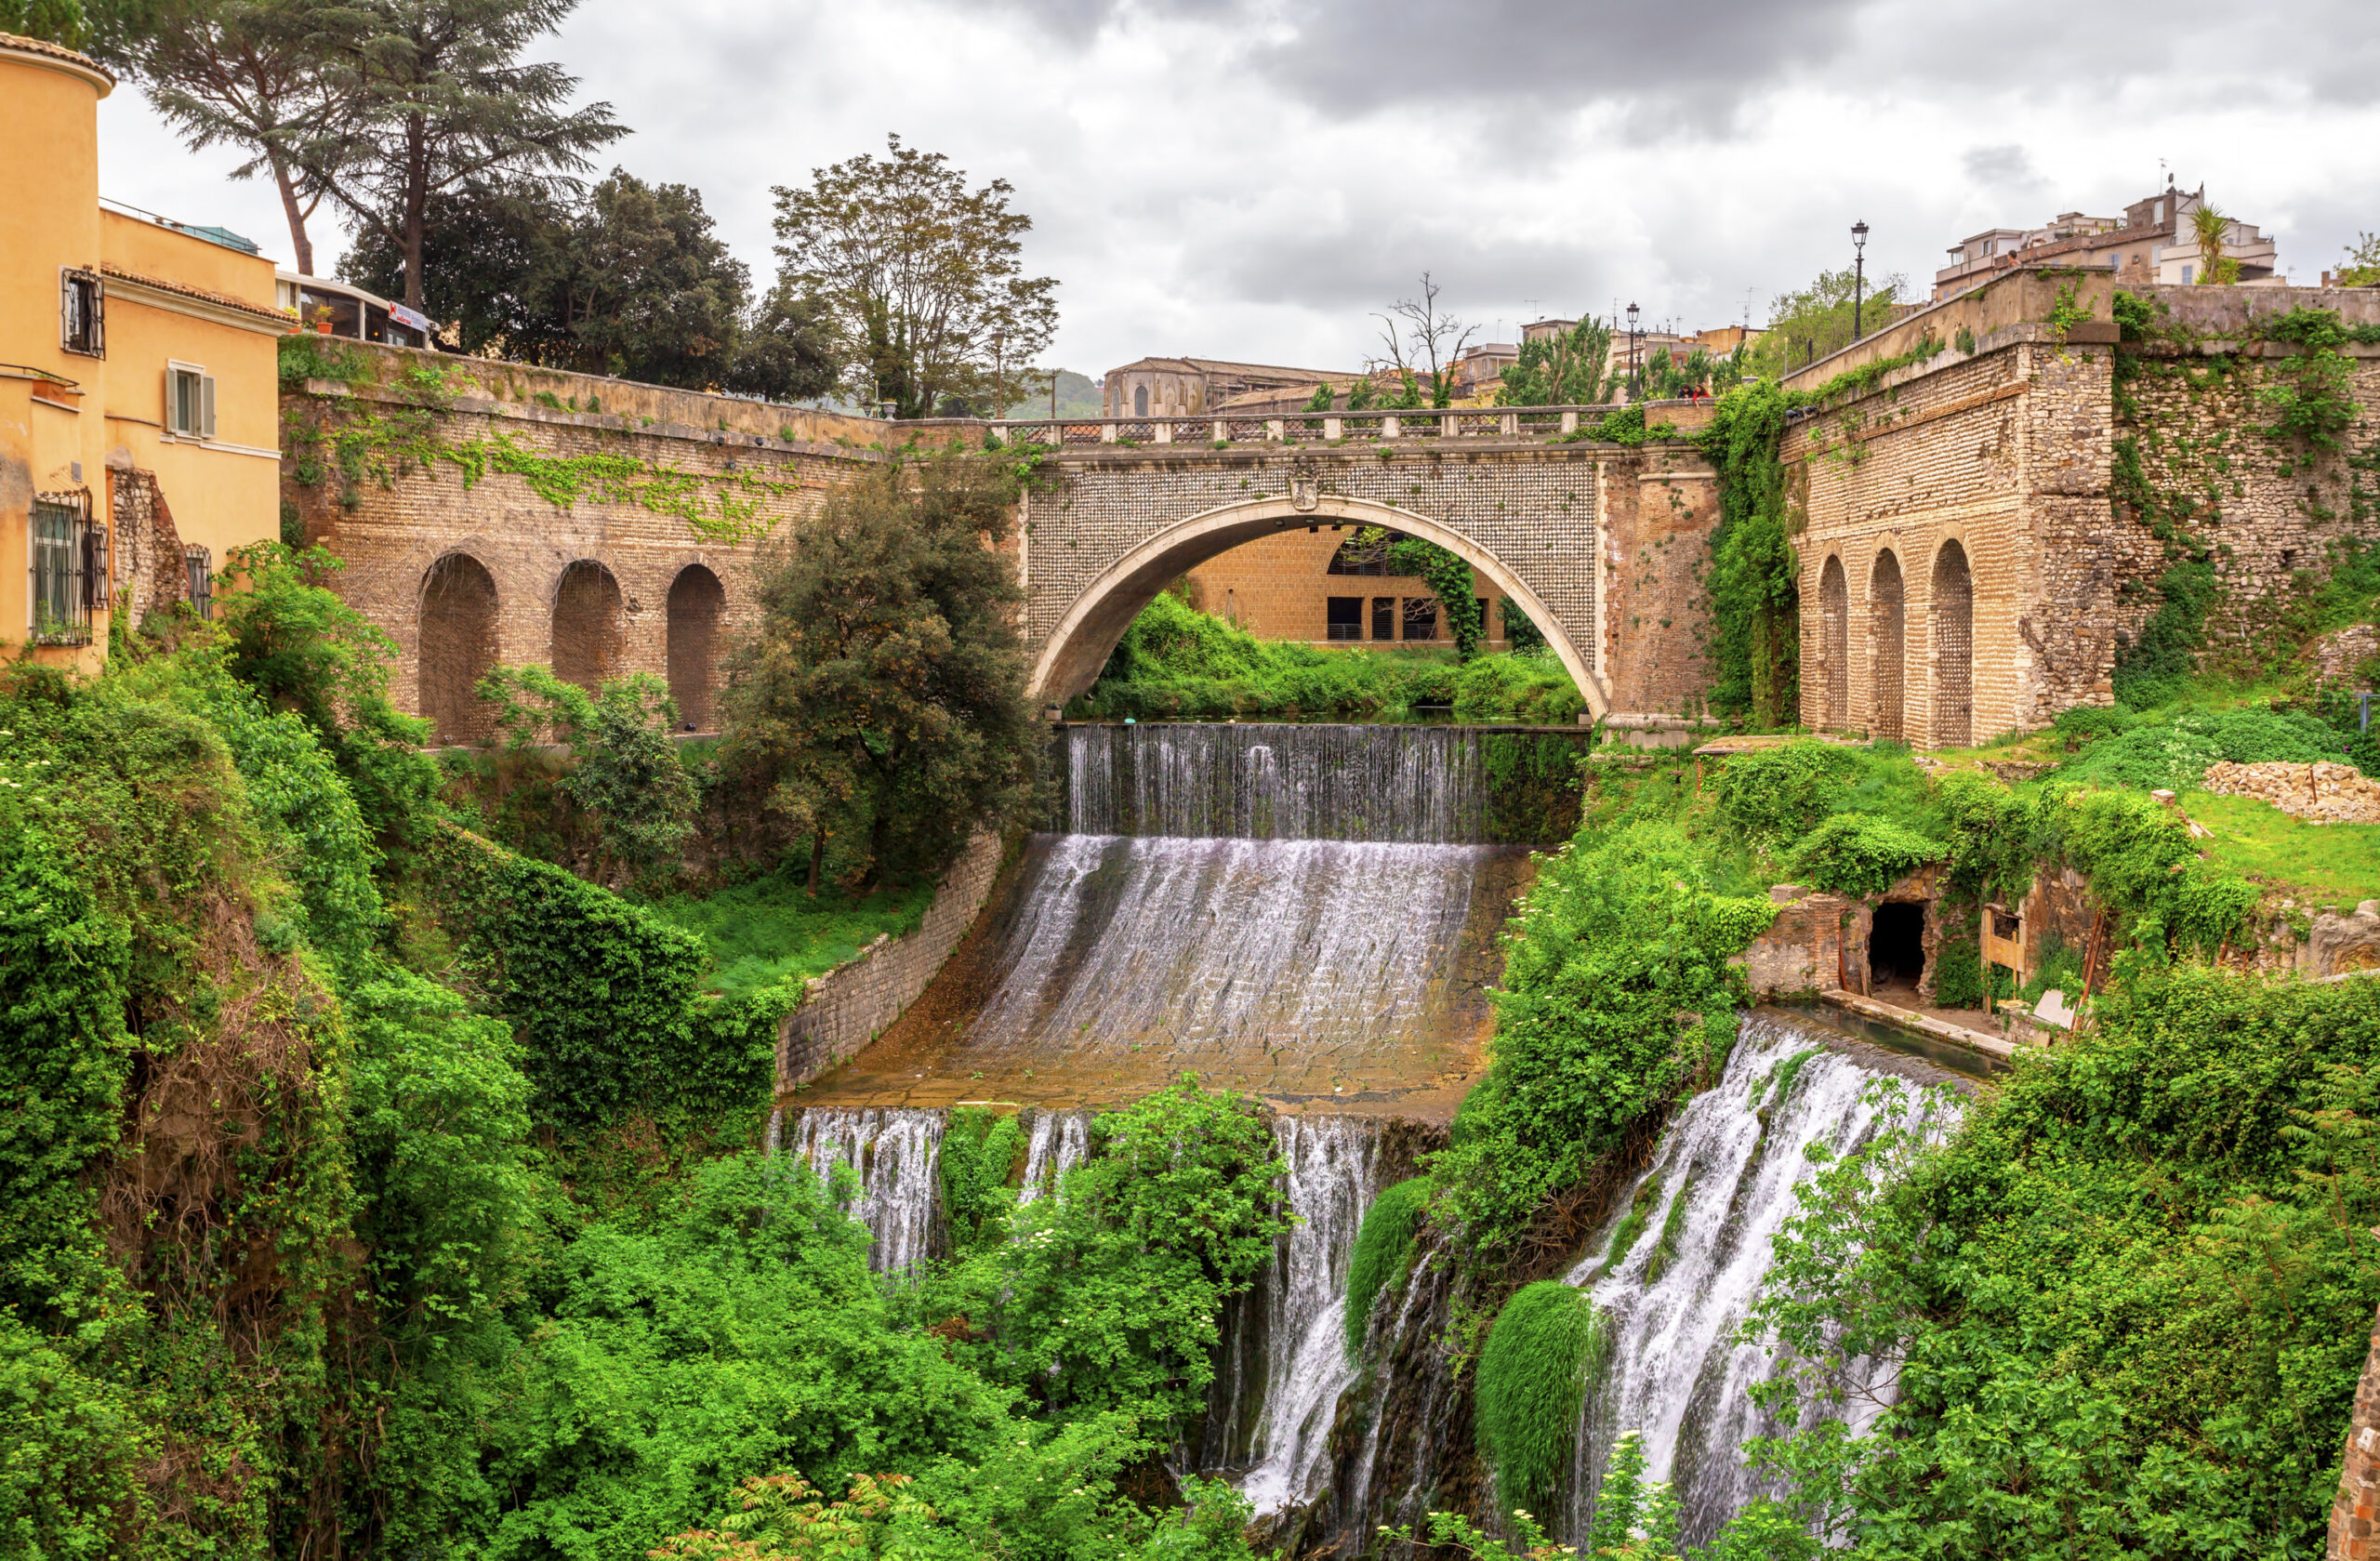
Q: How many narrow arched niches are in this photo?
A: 6